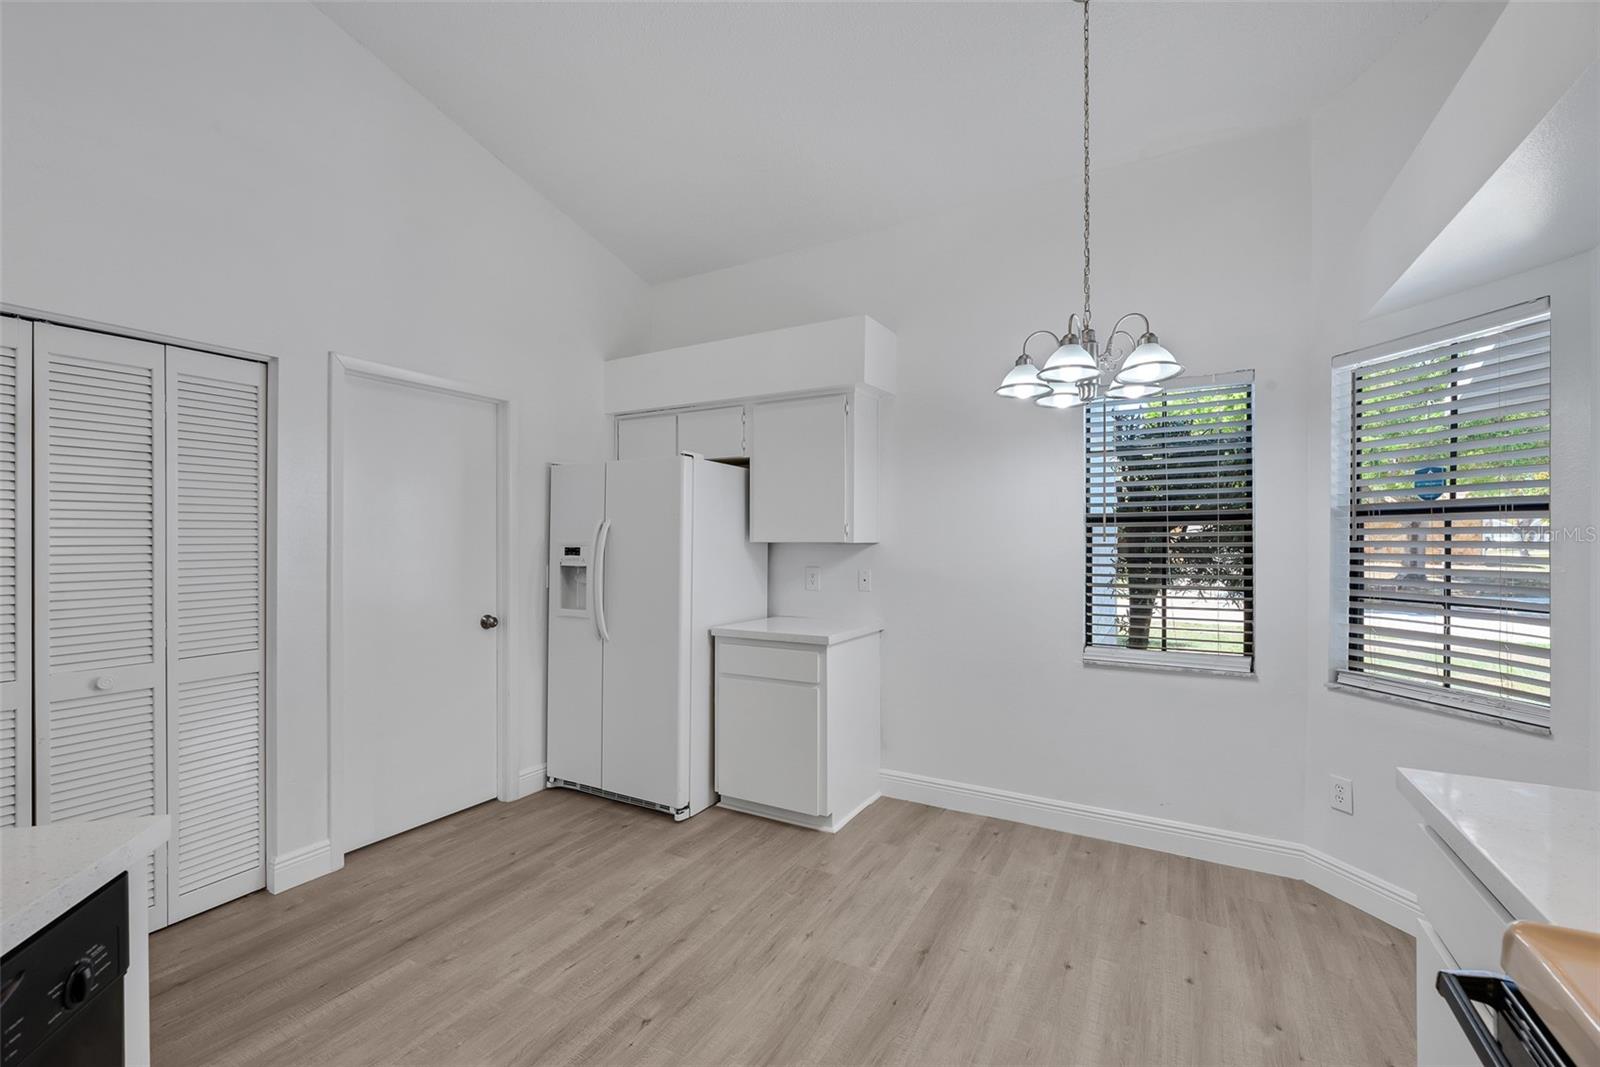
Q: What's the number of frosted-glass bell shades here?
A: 5